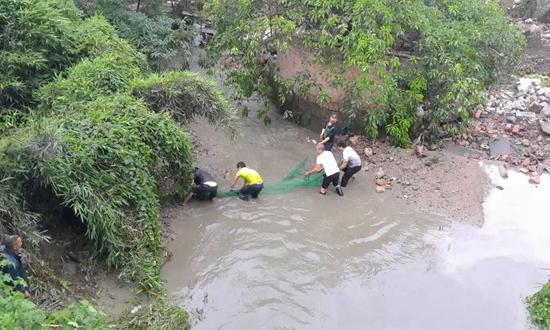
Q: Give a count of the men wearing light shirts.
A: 3